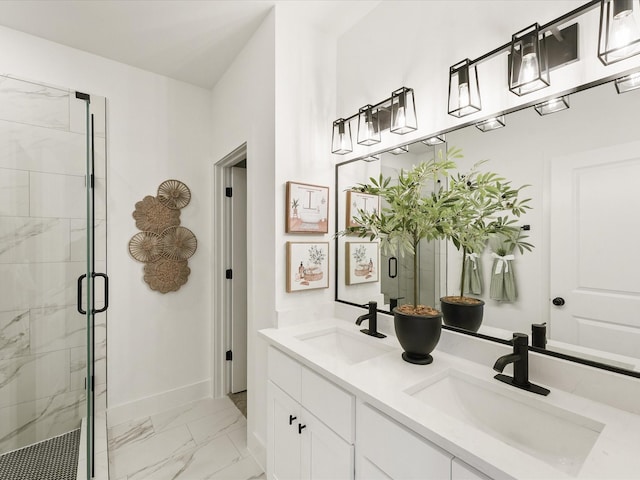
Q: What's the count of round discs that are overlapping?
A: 5